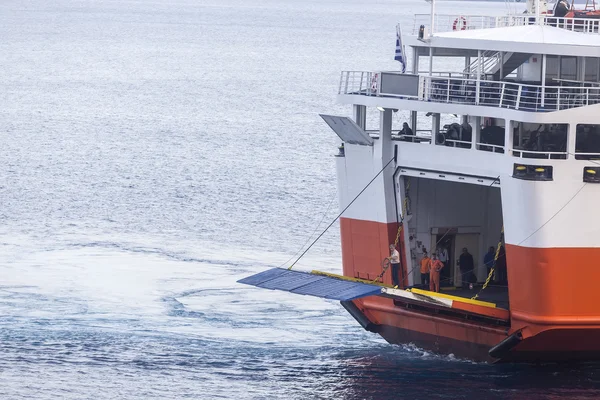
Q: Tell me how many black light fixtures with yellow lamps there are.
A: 2